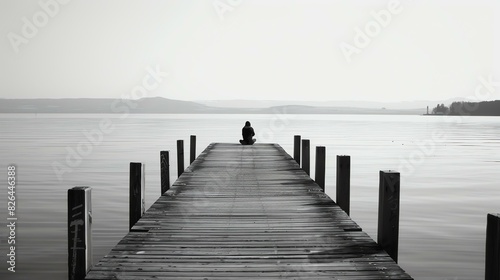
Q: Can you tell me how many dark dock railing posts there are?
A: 11